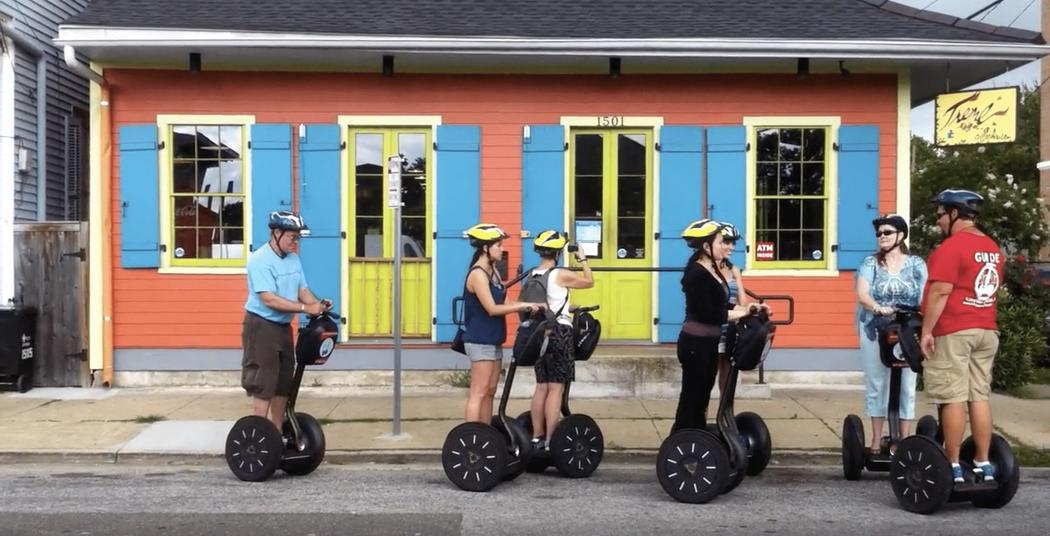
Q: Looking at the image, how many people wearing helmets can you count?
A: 7